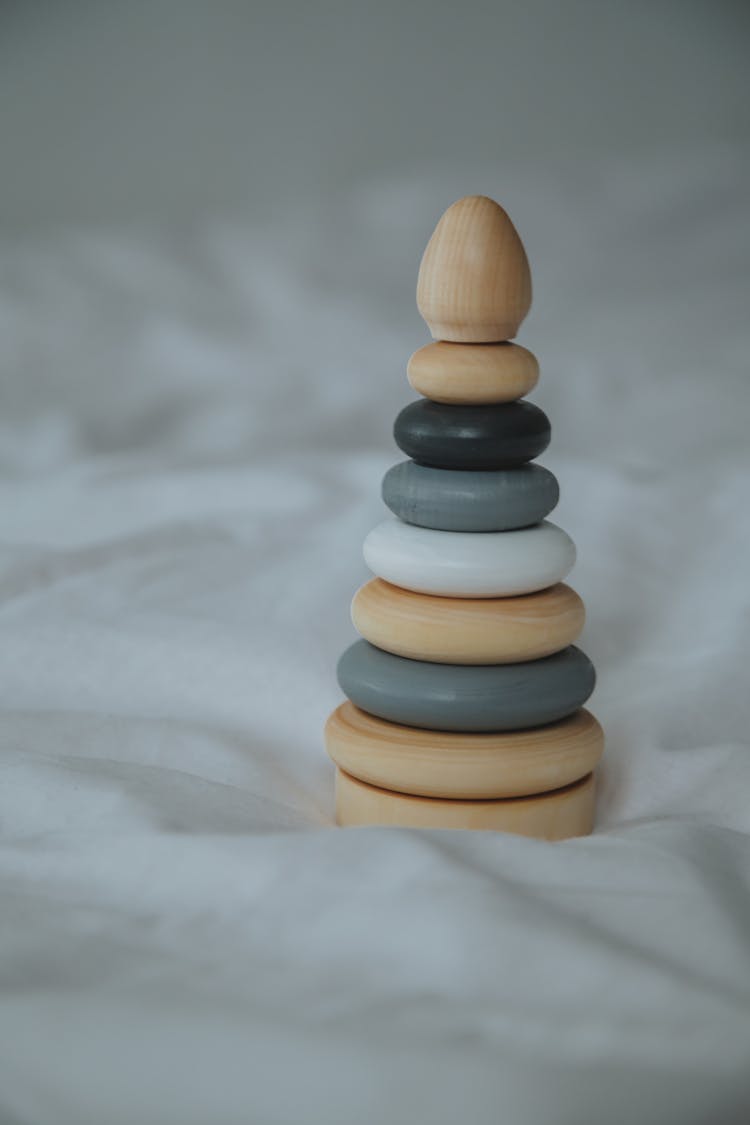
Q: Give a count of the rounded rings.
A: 7